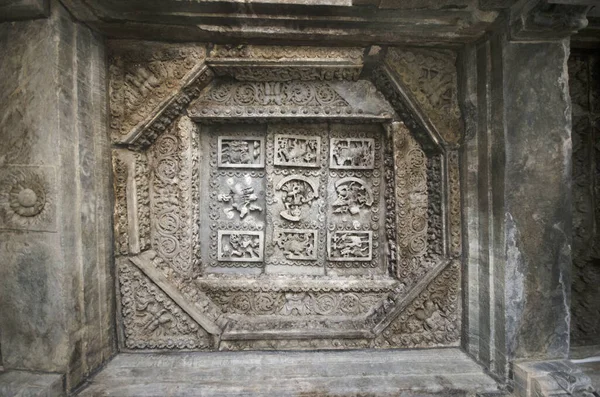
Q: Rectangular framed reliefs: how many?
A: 6